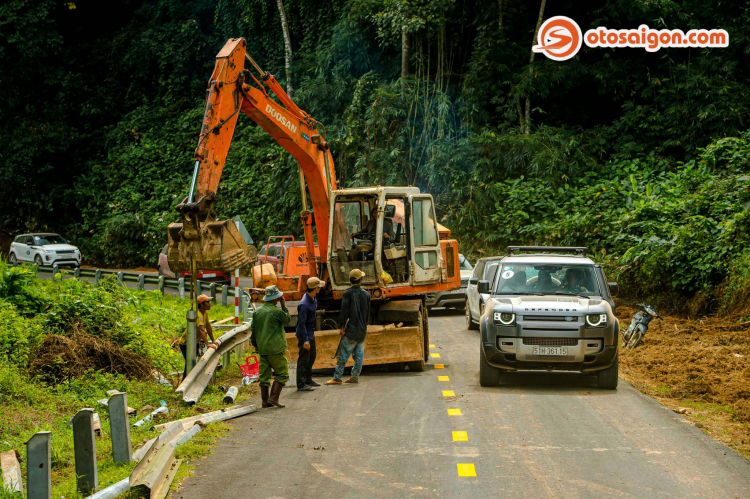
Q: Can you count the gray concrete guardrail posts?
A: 3